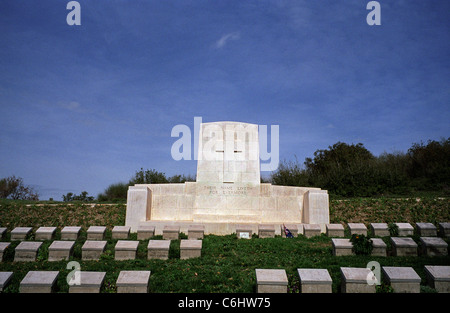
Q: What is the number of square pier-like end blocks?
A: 2